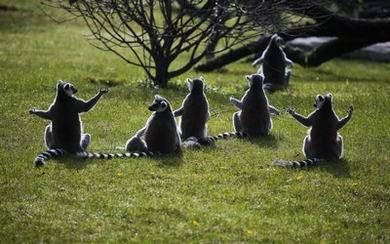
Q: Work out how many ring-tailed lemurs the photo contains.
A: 6